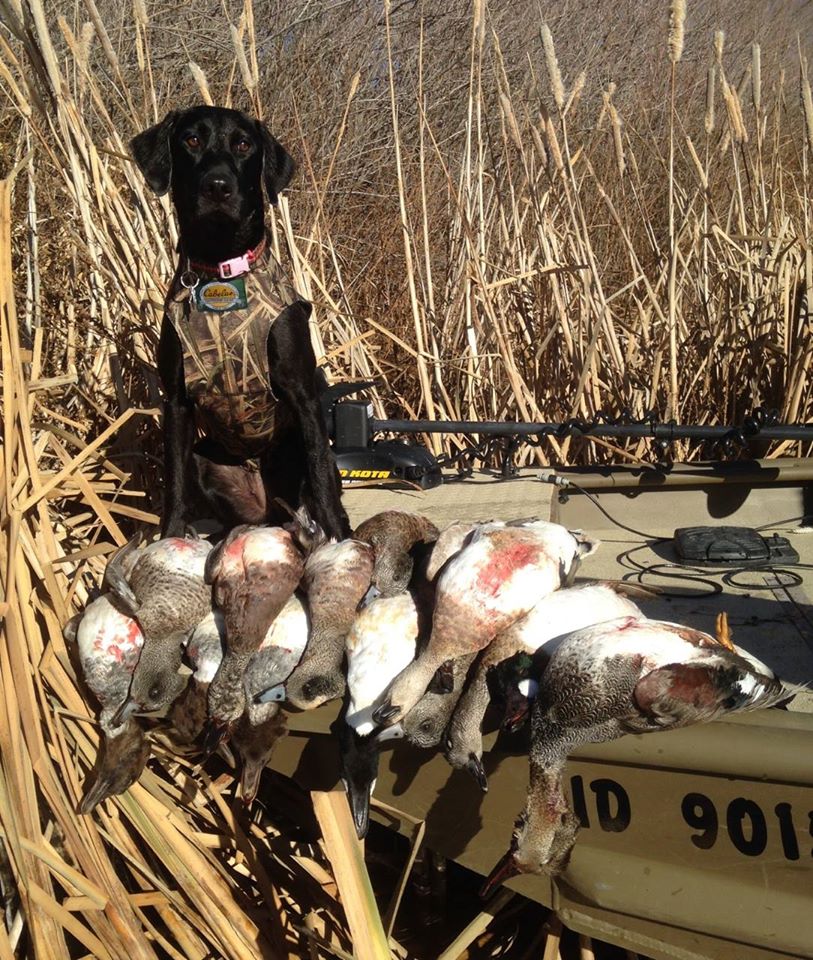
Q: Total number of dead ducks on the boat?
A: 13